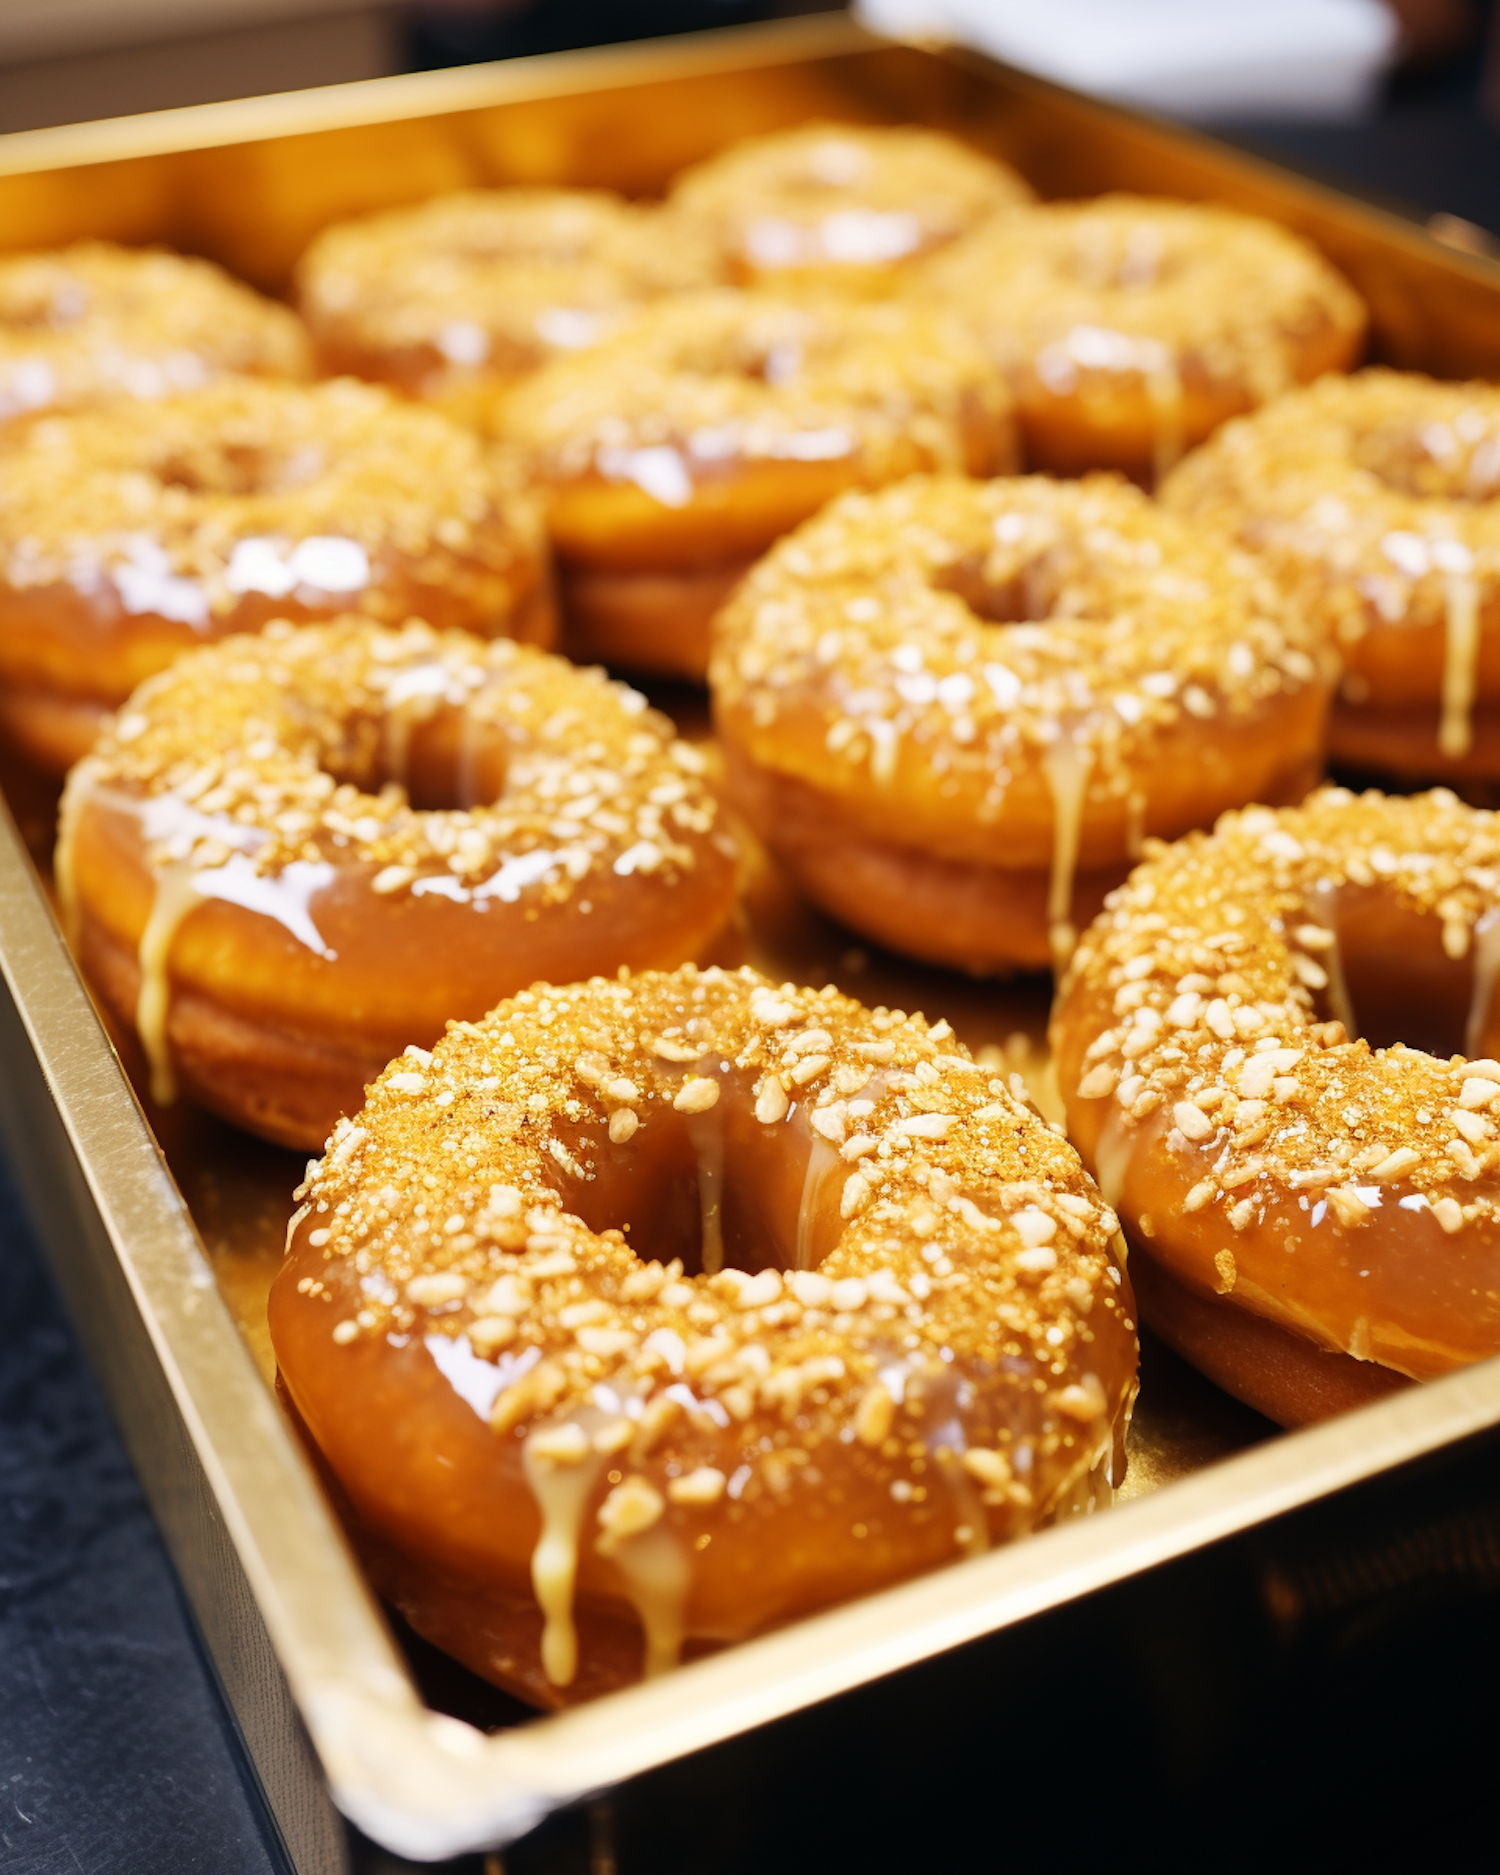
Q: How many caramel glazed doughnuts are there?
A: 11